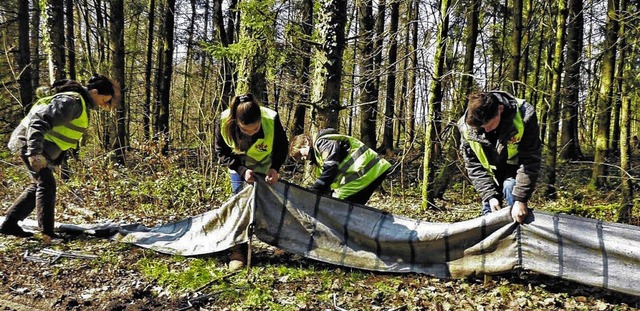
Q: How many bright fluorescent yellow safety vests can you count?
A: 4